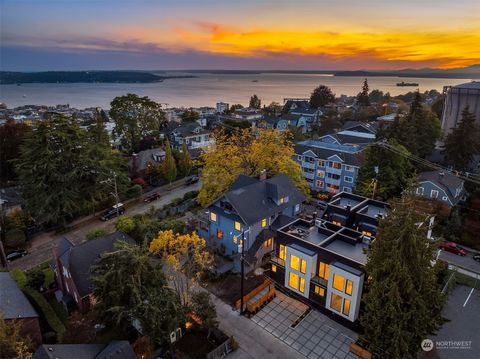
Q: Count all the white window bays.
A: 2